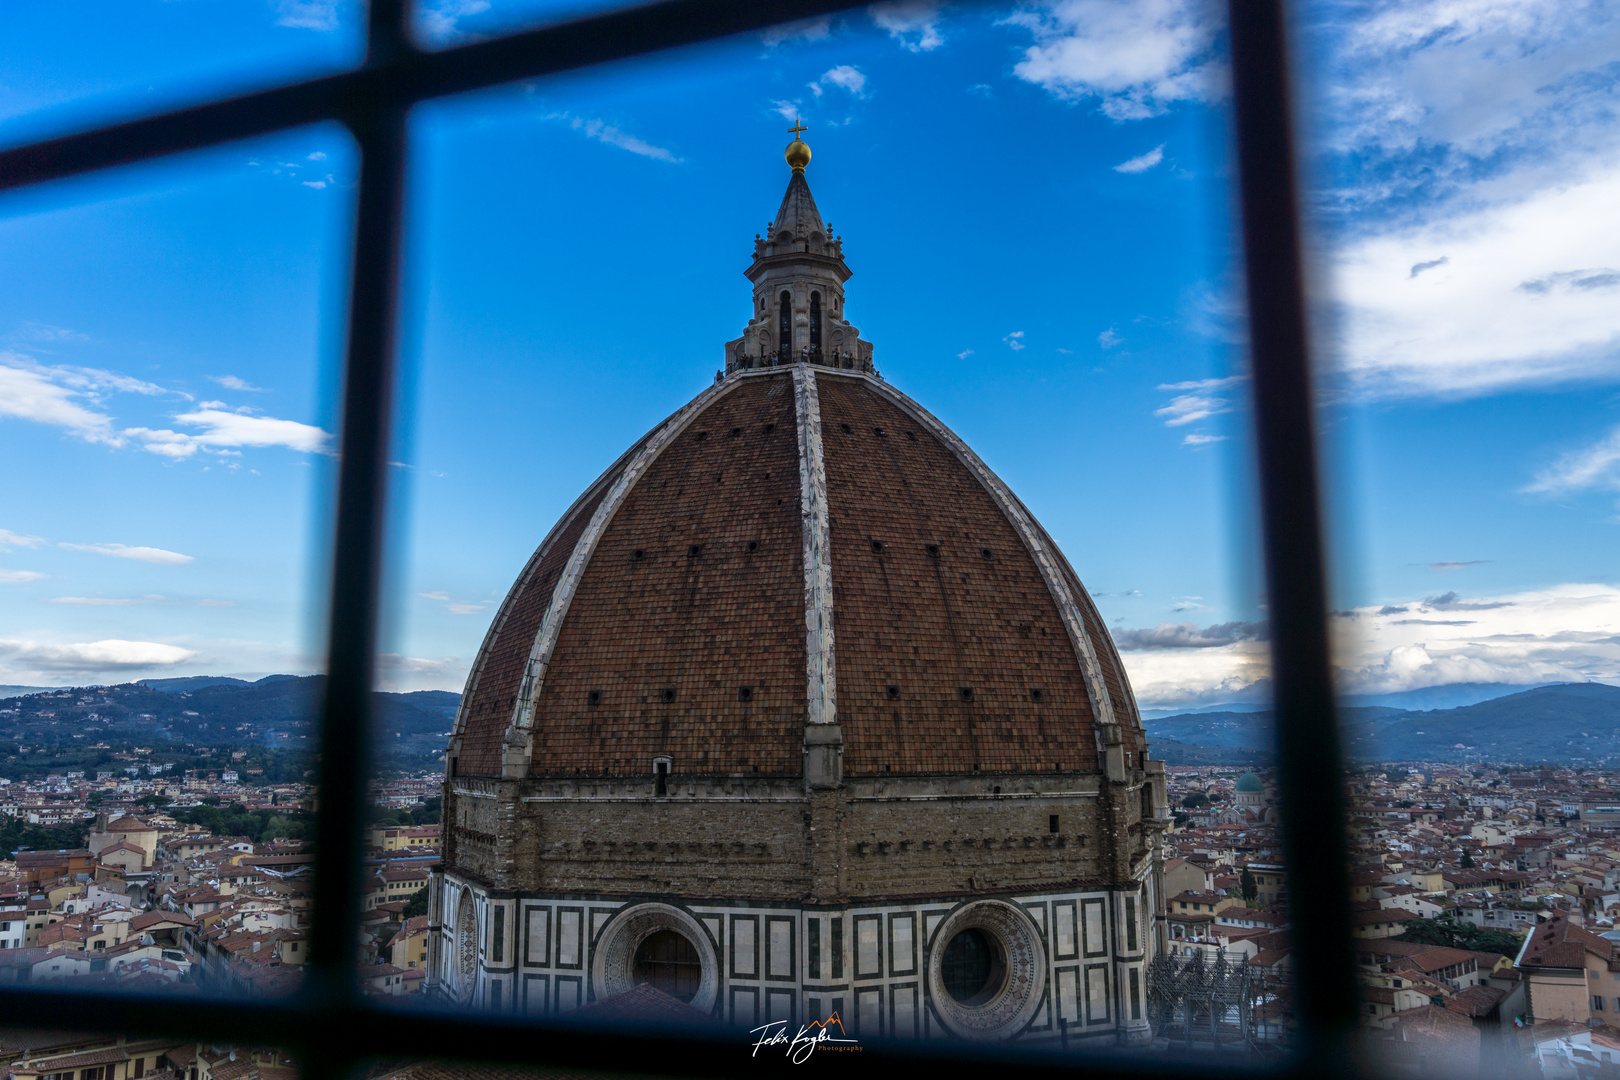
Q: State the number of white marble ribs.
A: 5